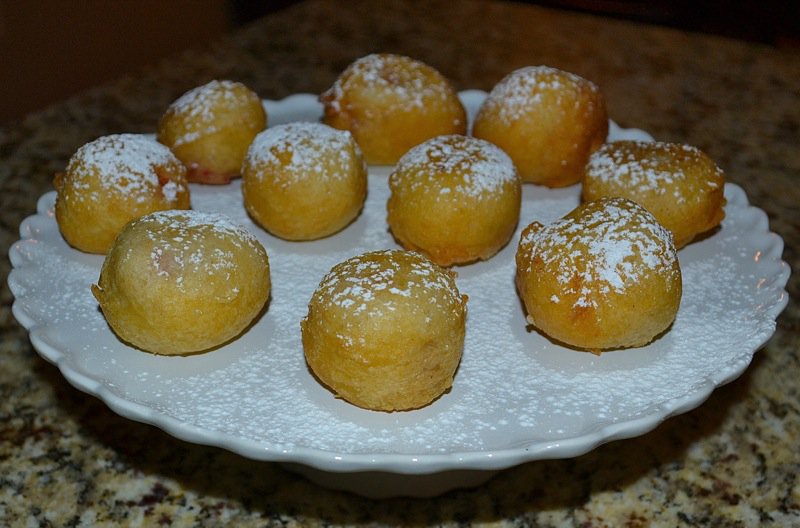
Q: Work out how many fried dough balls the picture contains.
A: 10